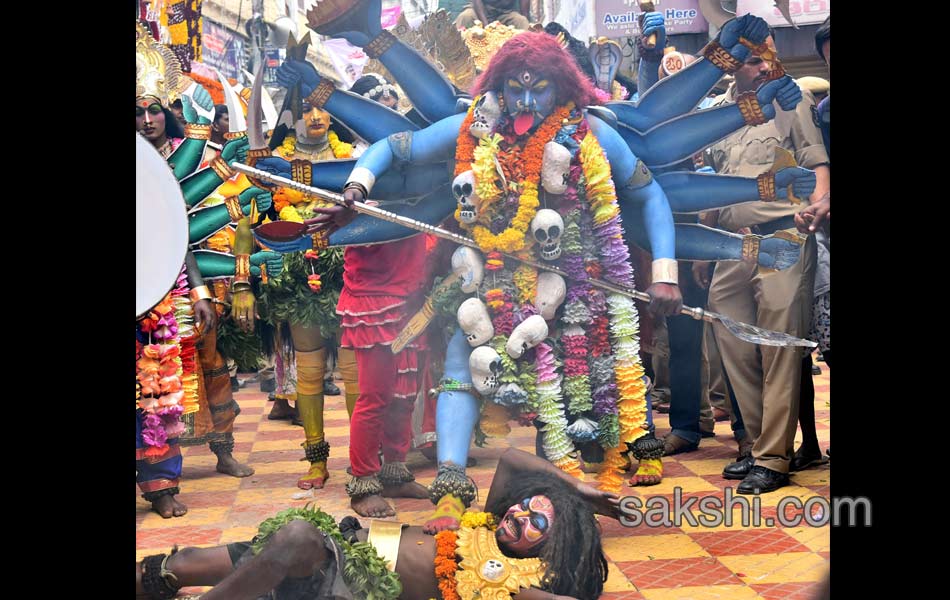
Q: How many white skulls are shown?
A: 10